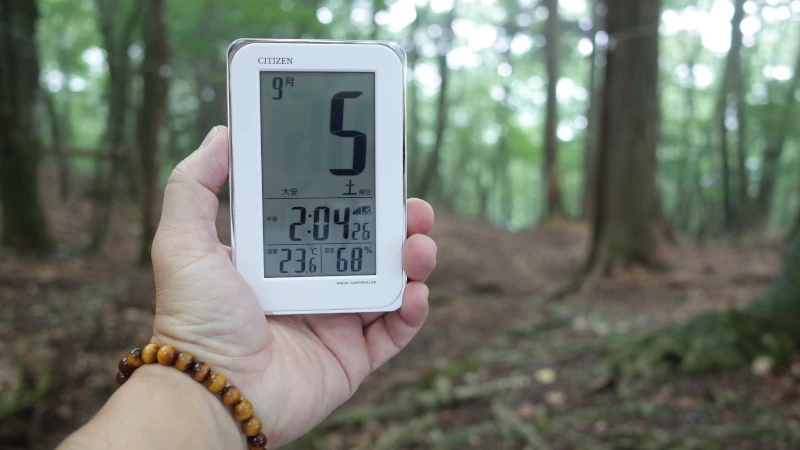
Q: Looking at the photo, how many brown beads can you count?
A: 13